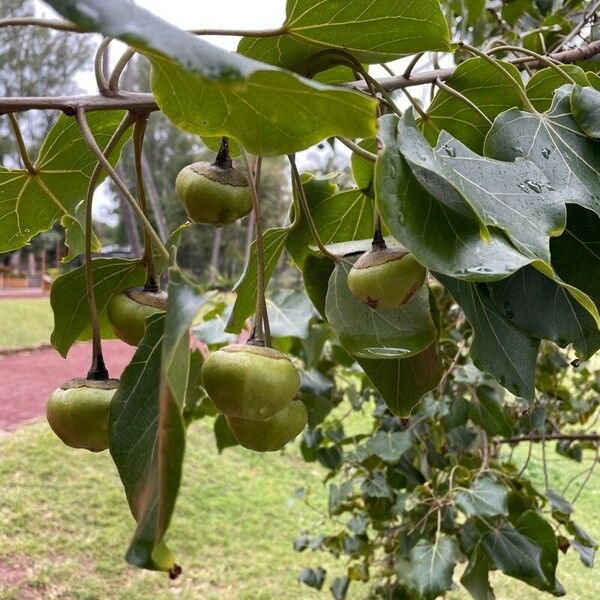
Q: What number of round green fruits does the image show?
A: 6